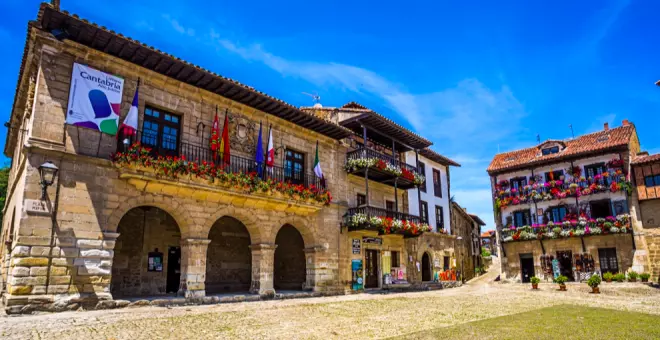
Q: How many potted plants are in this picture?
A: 7